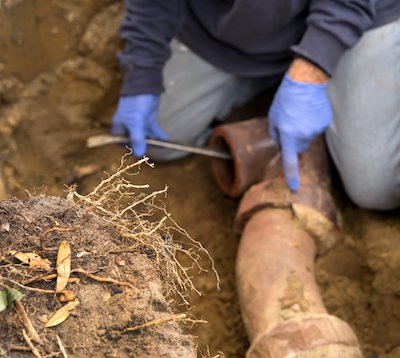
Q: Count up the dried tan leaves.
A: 3